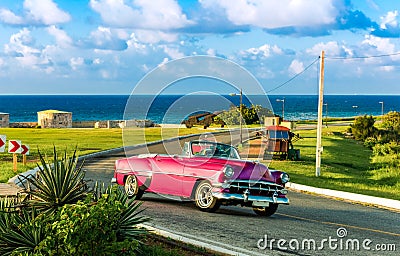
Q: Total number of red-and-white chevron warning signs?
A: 3